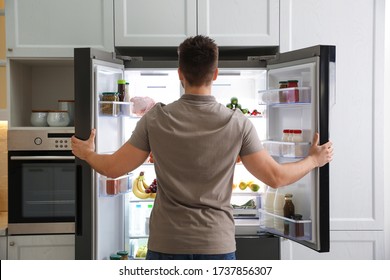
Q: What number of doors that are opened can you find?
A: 2